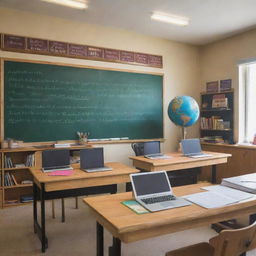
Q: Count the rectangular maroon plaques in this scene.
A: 9